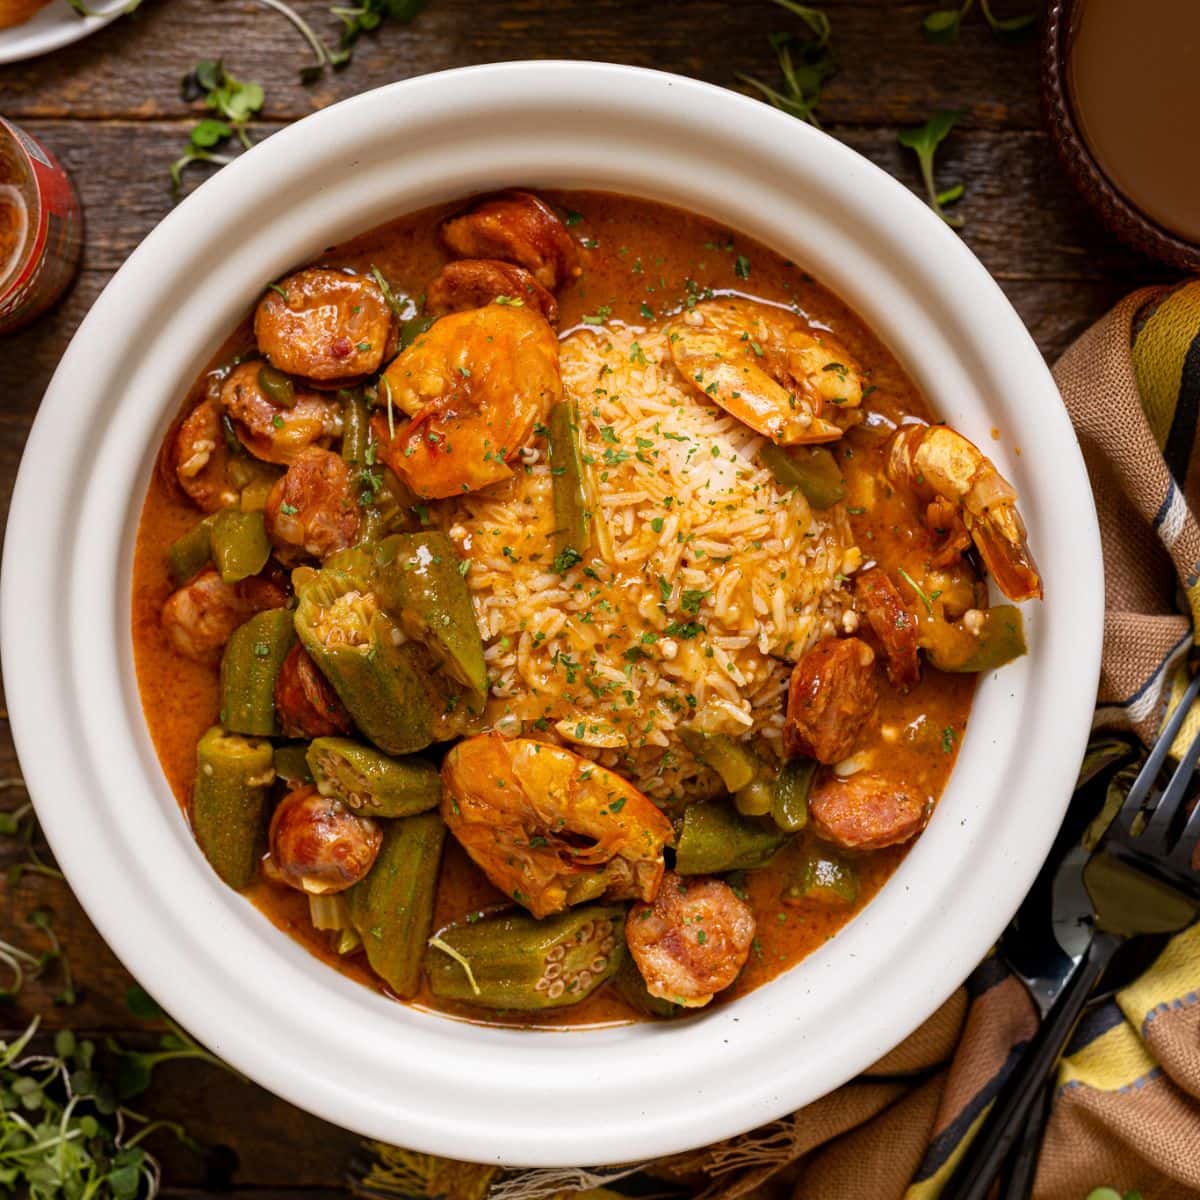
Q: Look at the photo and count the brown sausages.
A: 13